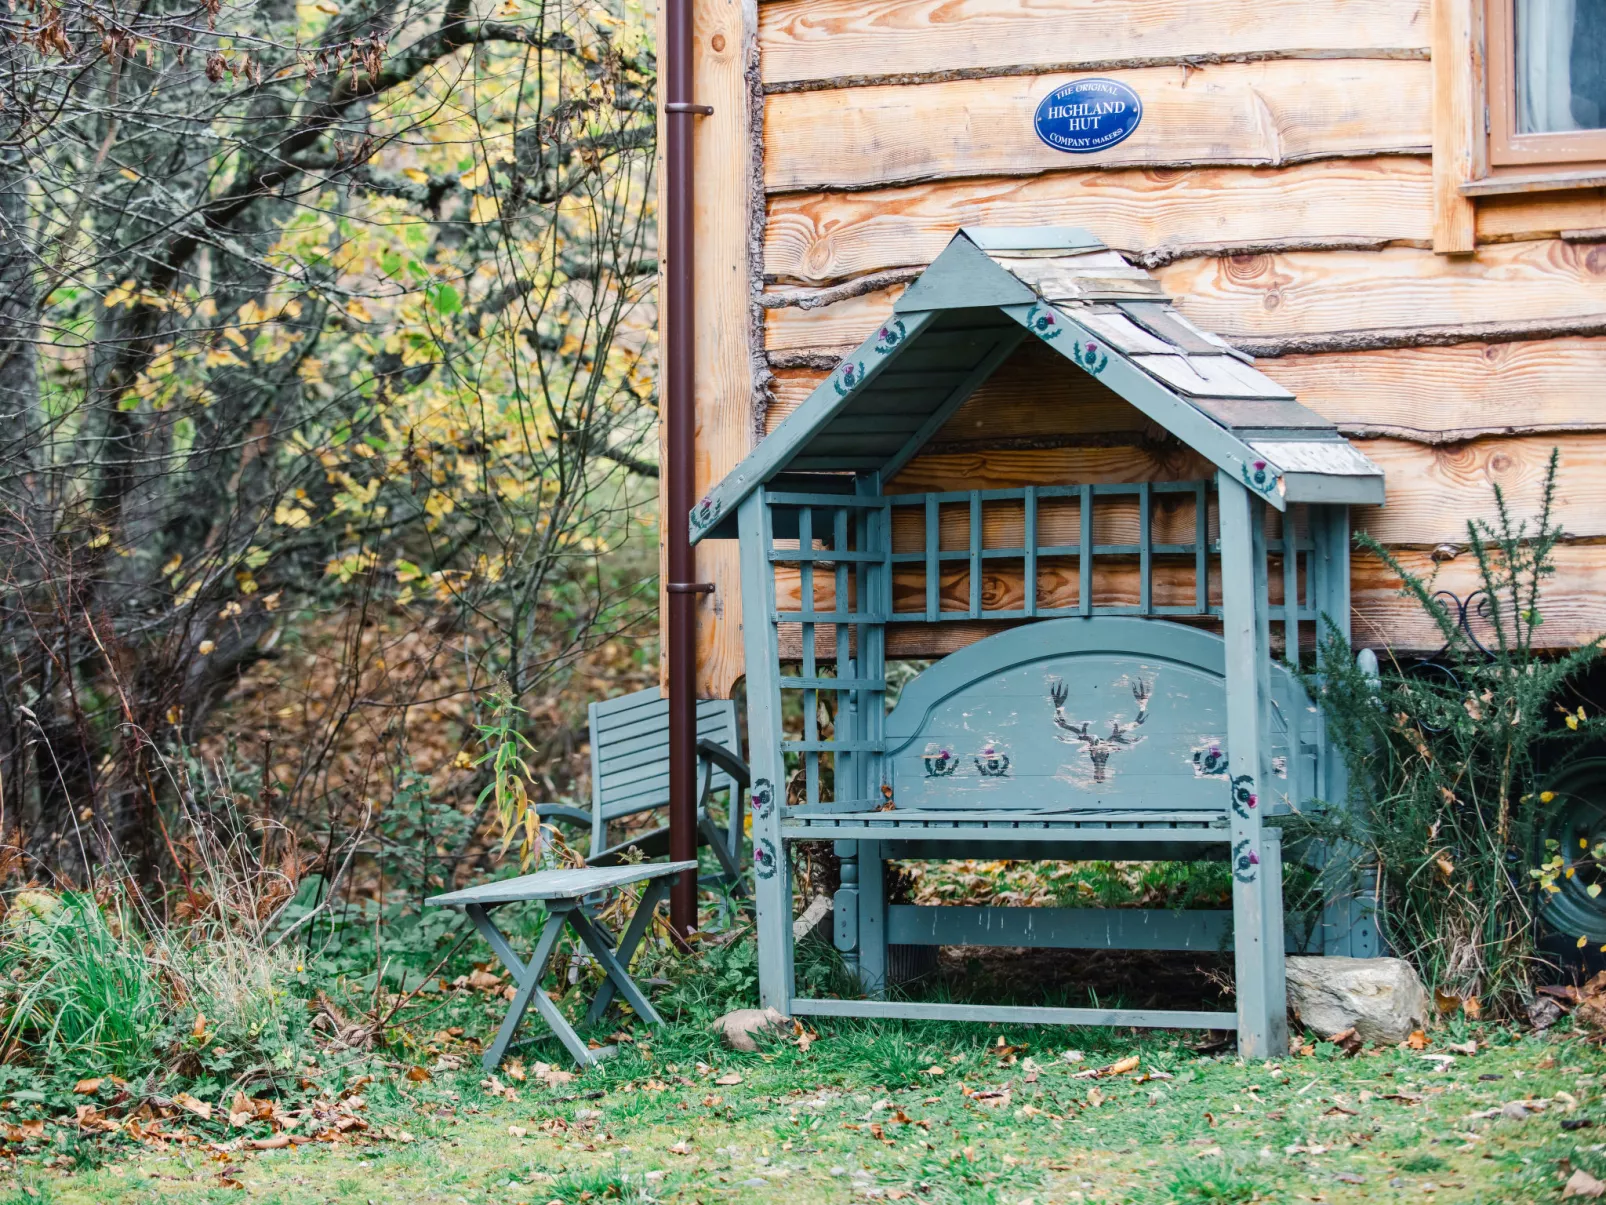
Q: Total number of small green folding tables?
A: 1